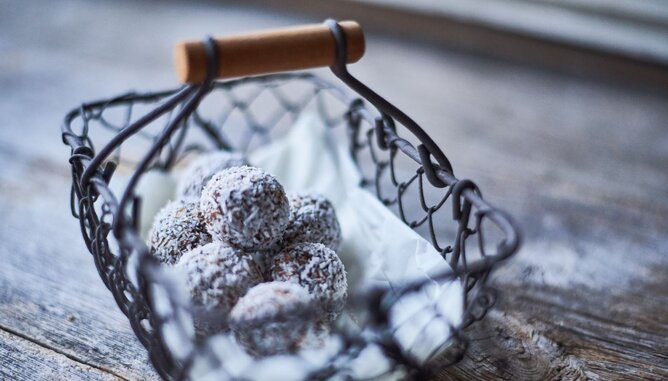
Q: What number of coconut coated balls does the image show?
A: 7